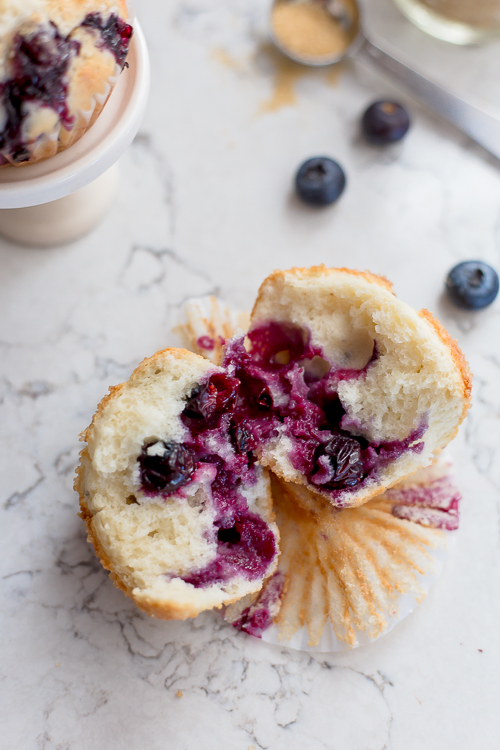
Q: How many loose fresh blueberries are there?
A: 3